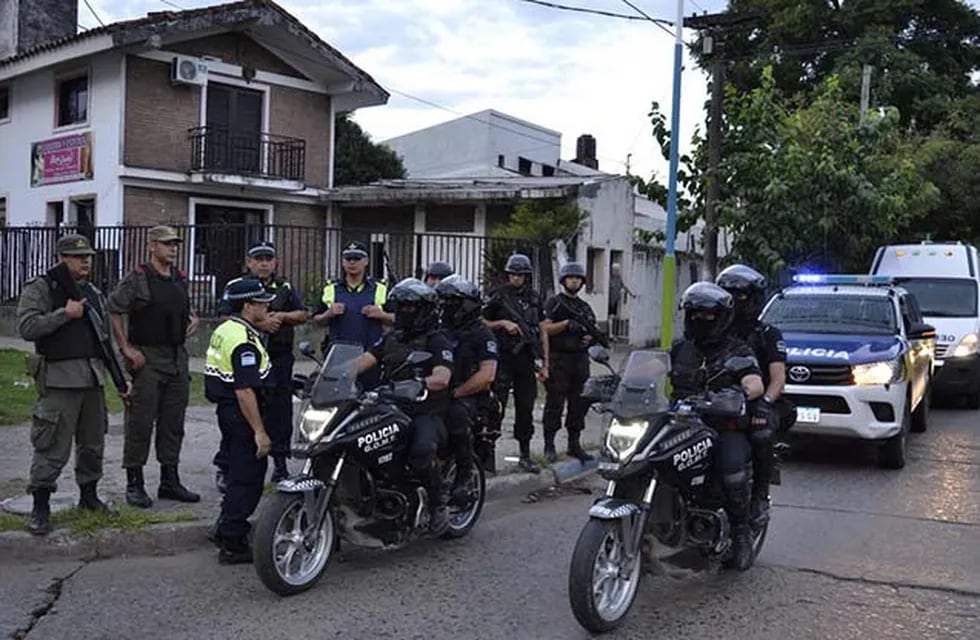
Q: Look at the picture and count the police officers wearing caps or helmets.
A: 12